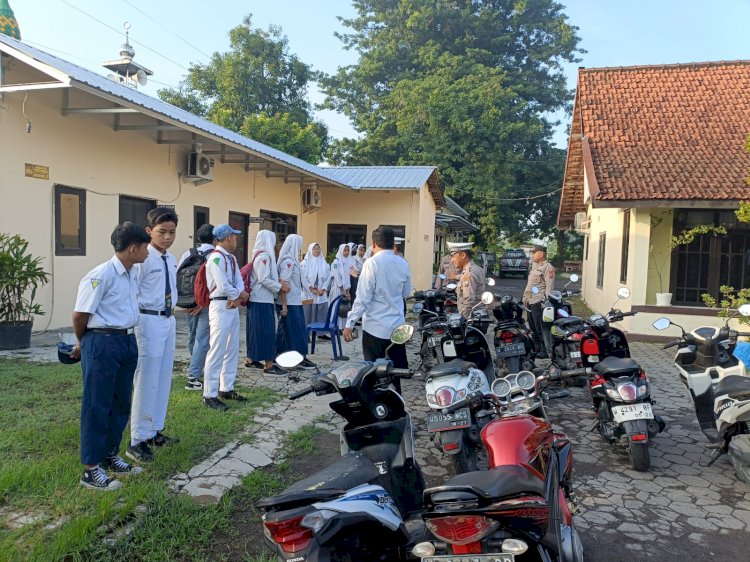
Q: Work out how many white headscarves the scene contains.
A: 7